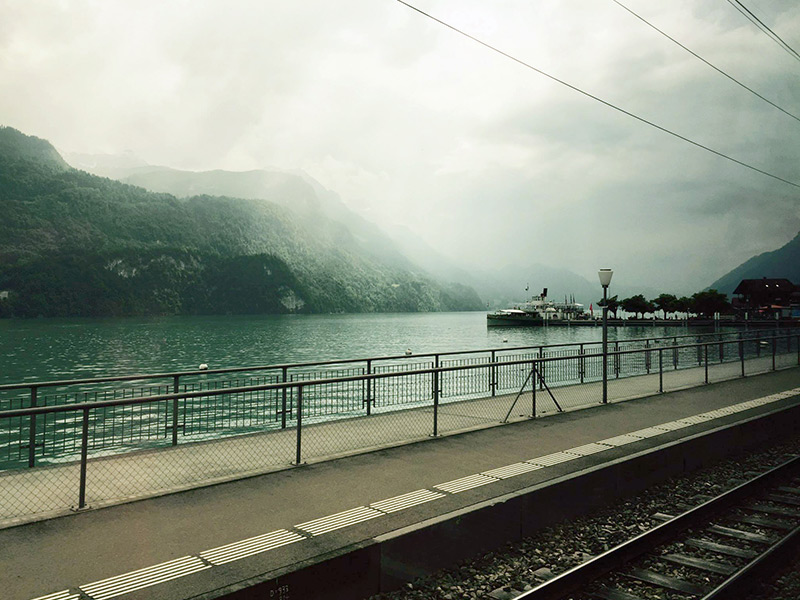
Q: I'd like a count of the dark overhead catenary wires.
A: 4